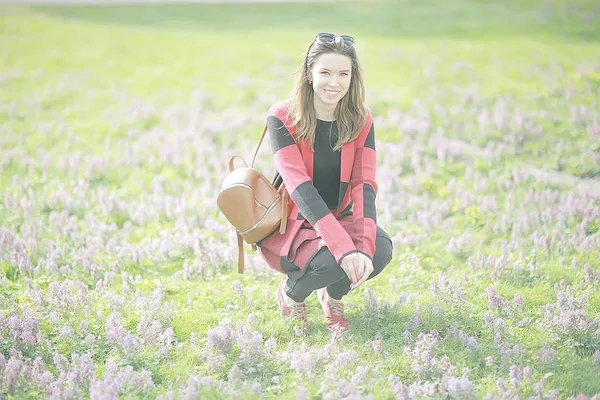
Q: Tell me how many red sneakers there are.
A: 2